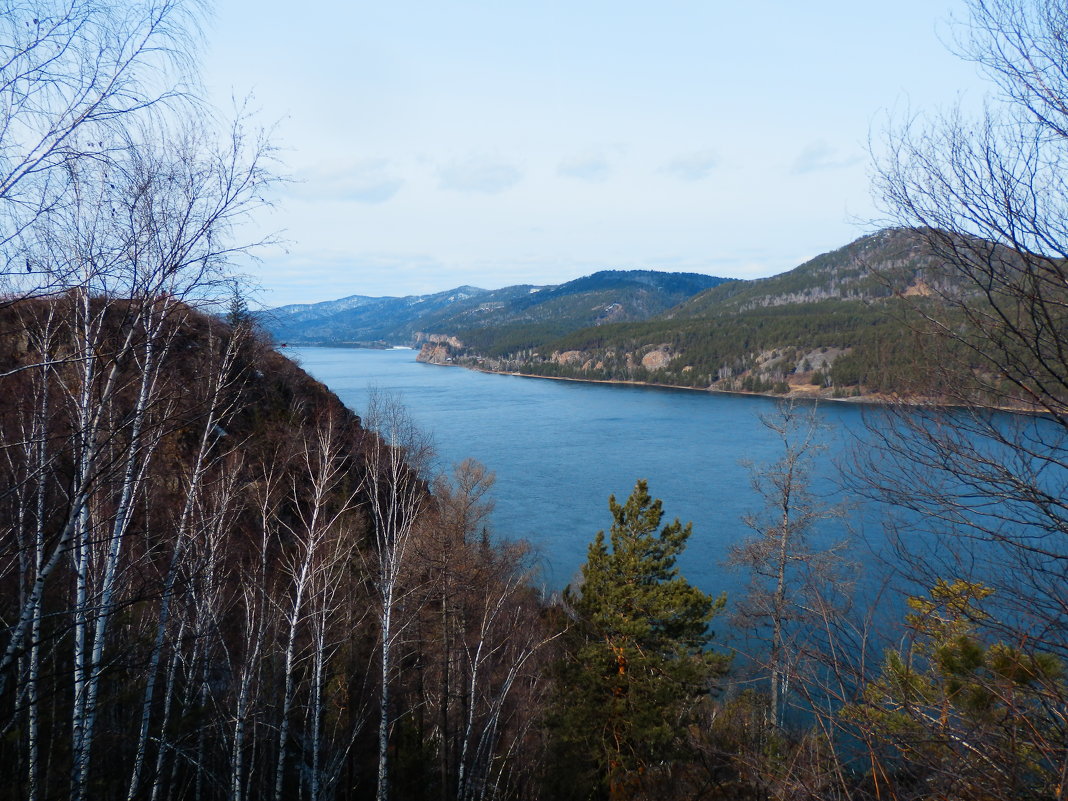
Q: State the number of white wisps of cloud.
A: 5